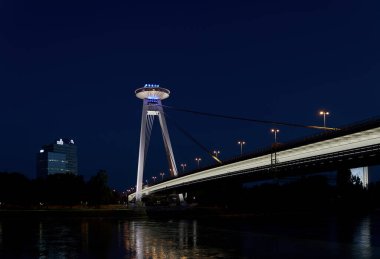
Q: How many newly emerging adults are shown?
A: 0